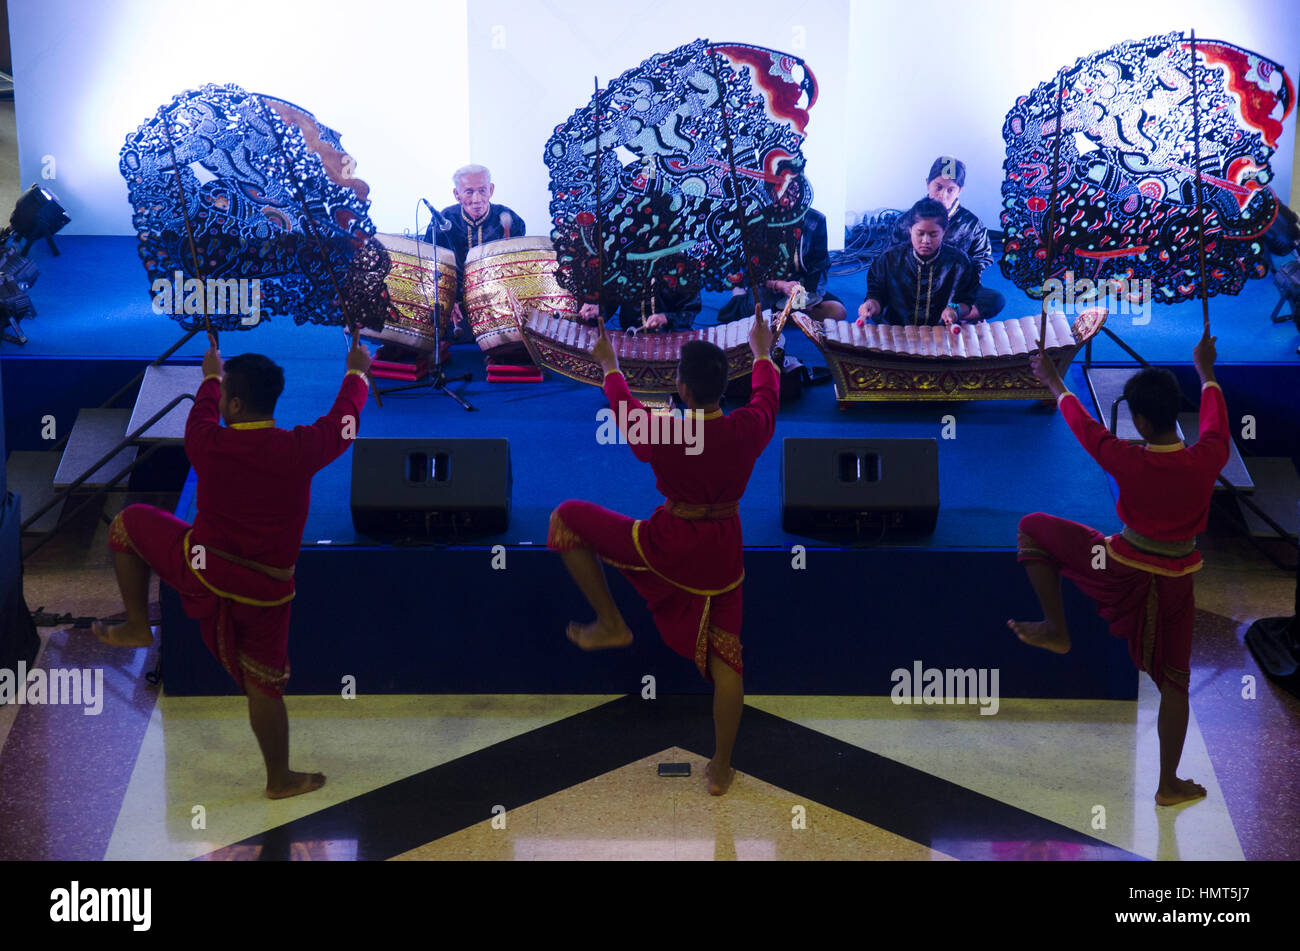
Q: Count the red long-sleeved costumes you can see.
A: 3